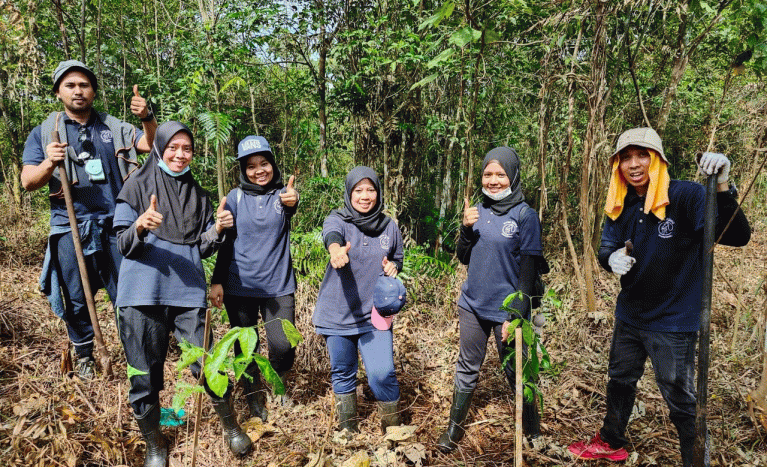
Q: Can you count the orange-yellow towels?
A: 1